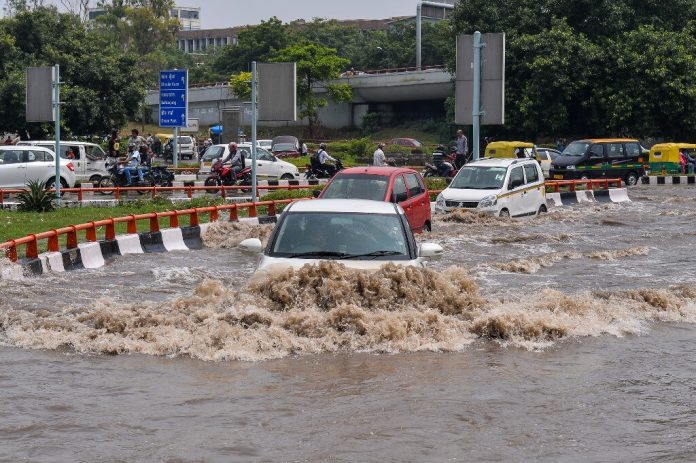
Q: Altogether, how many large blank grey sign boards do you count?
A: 3